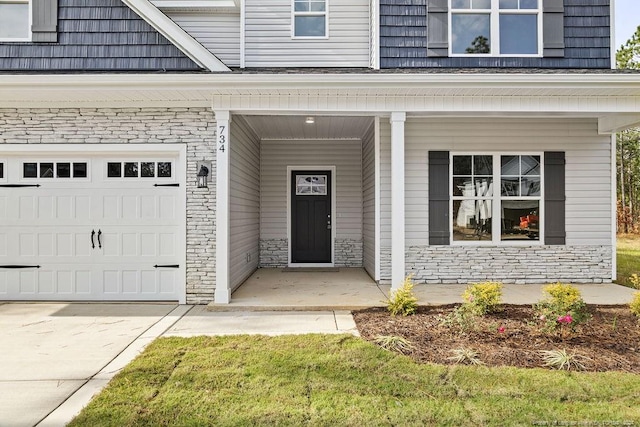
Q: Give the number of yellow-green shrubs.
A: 4